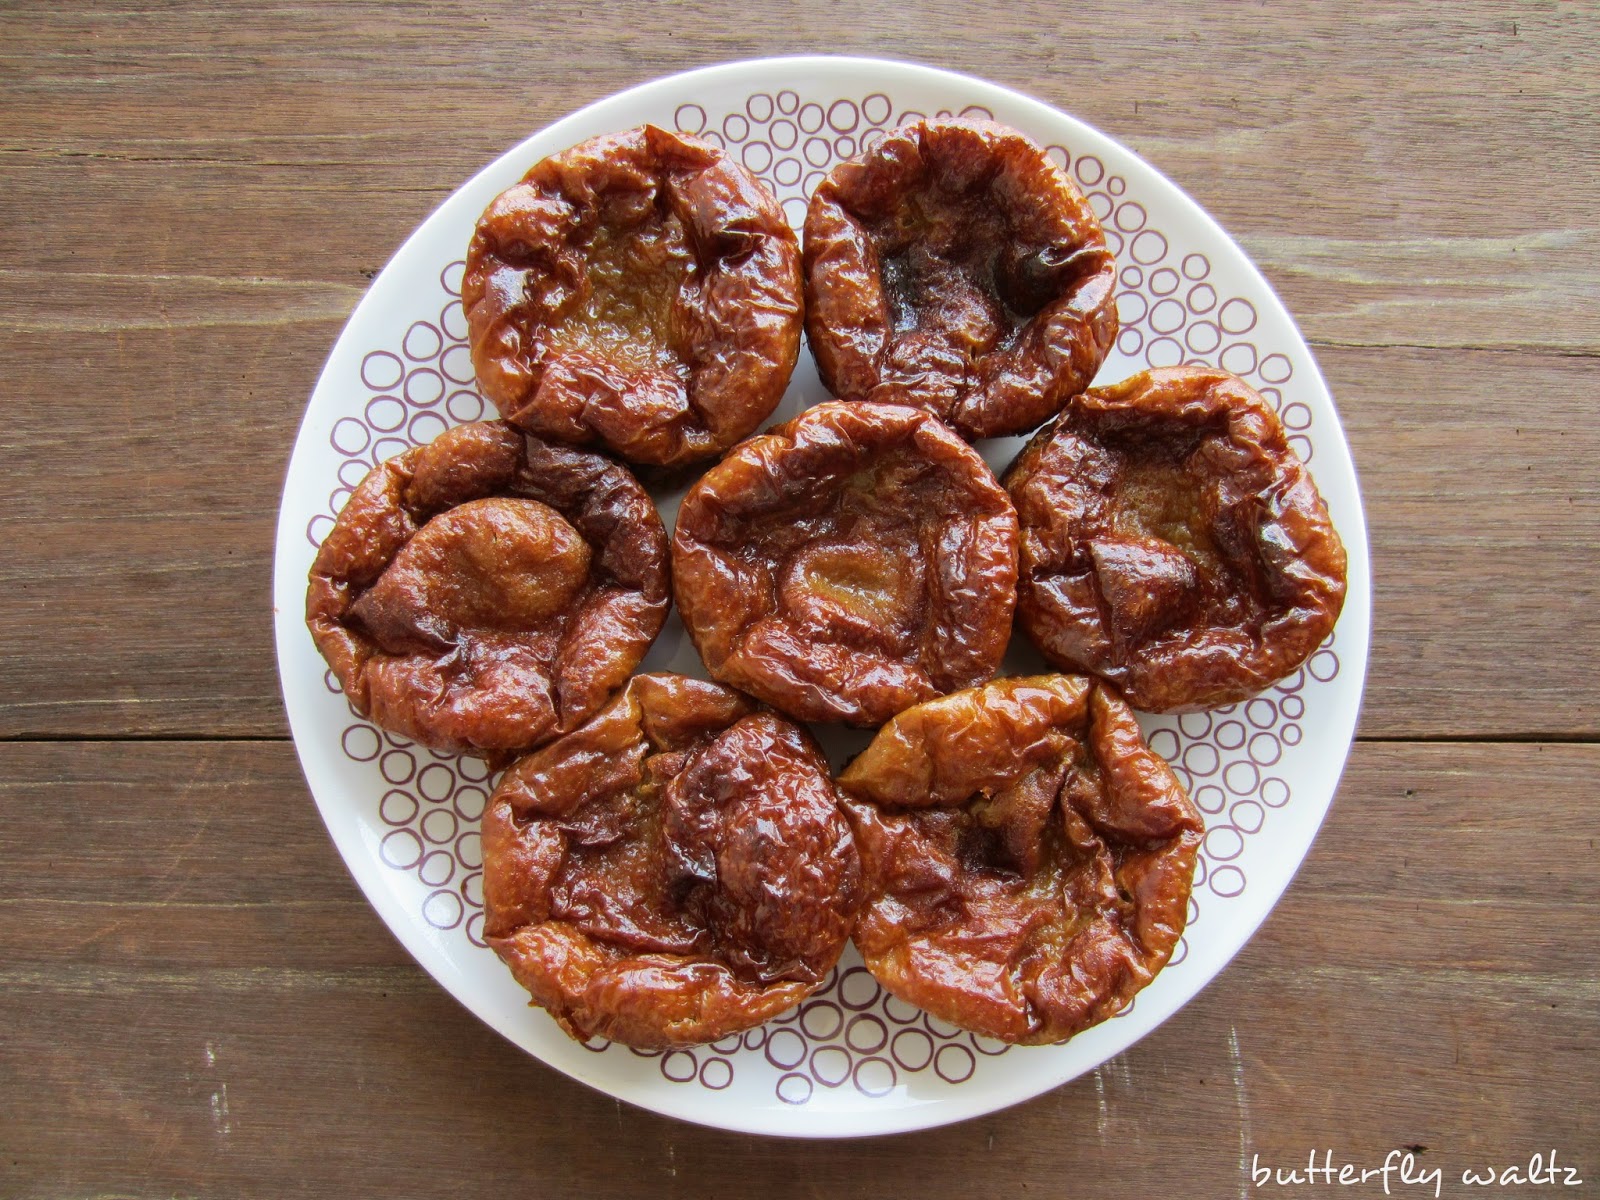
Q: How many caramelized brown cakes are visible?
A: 7